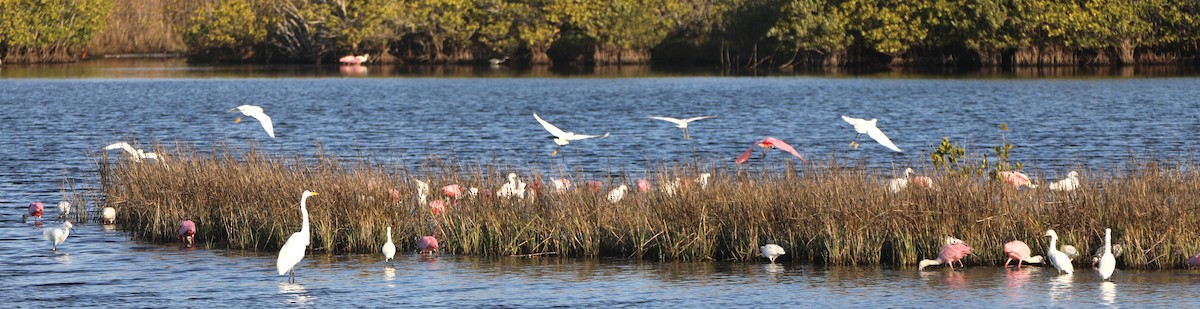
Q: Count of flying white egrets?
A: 5